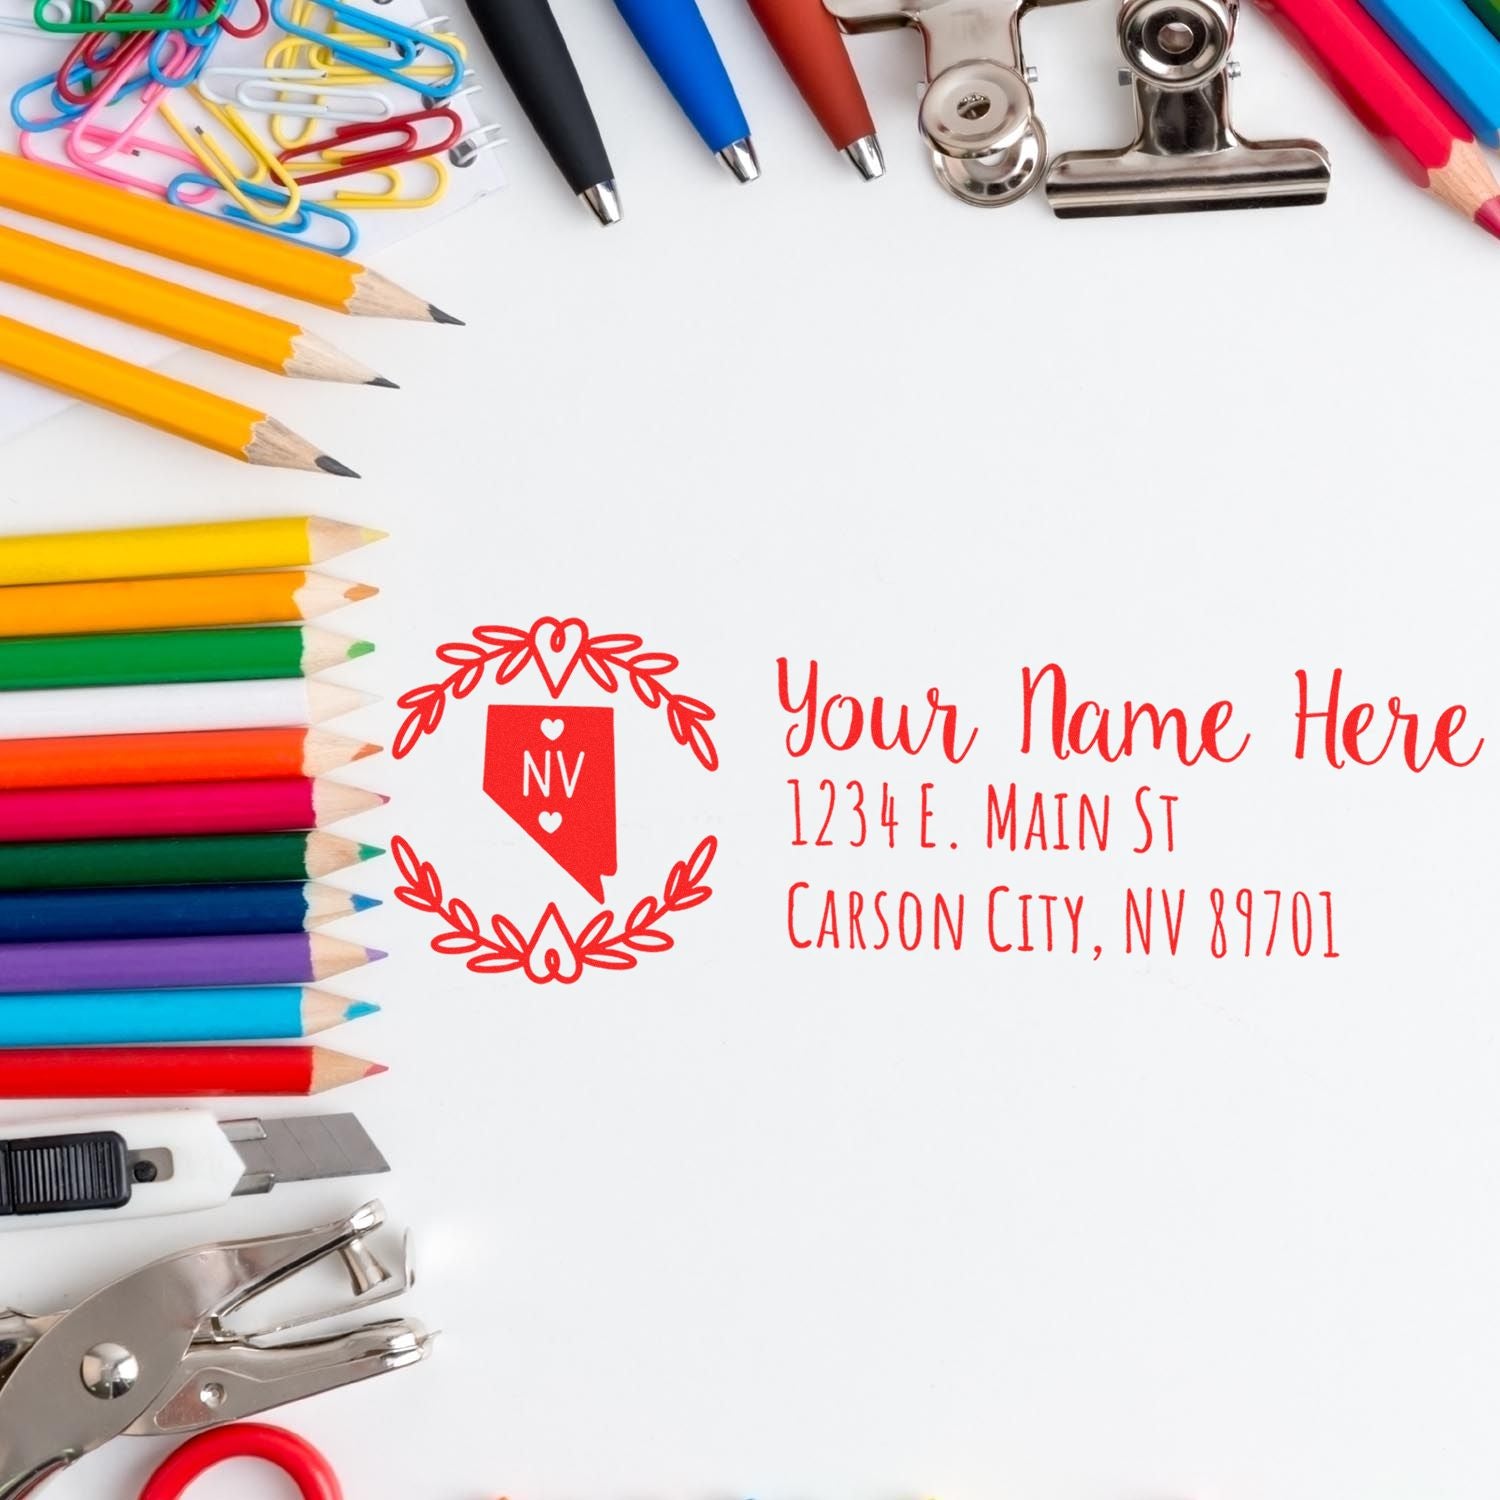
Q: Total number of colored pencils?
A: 14